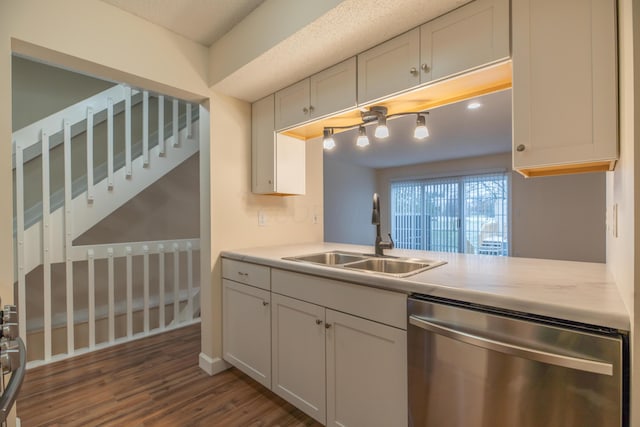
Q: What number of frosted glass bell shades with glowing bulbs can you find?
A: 4